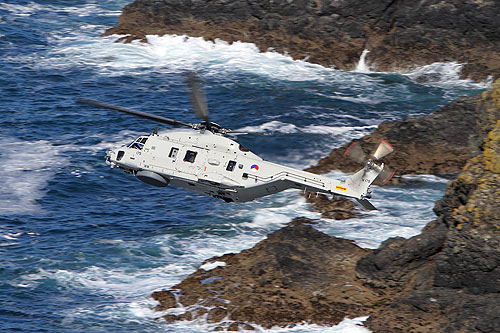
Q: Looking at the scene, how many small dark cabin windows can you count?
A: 3